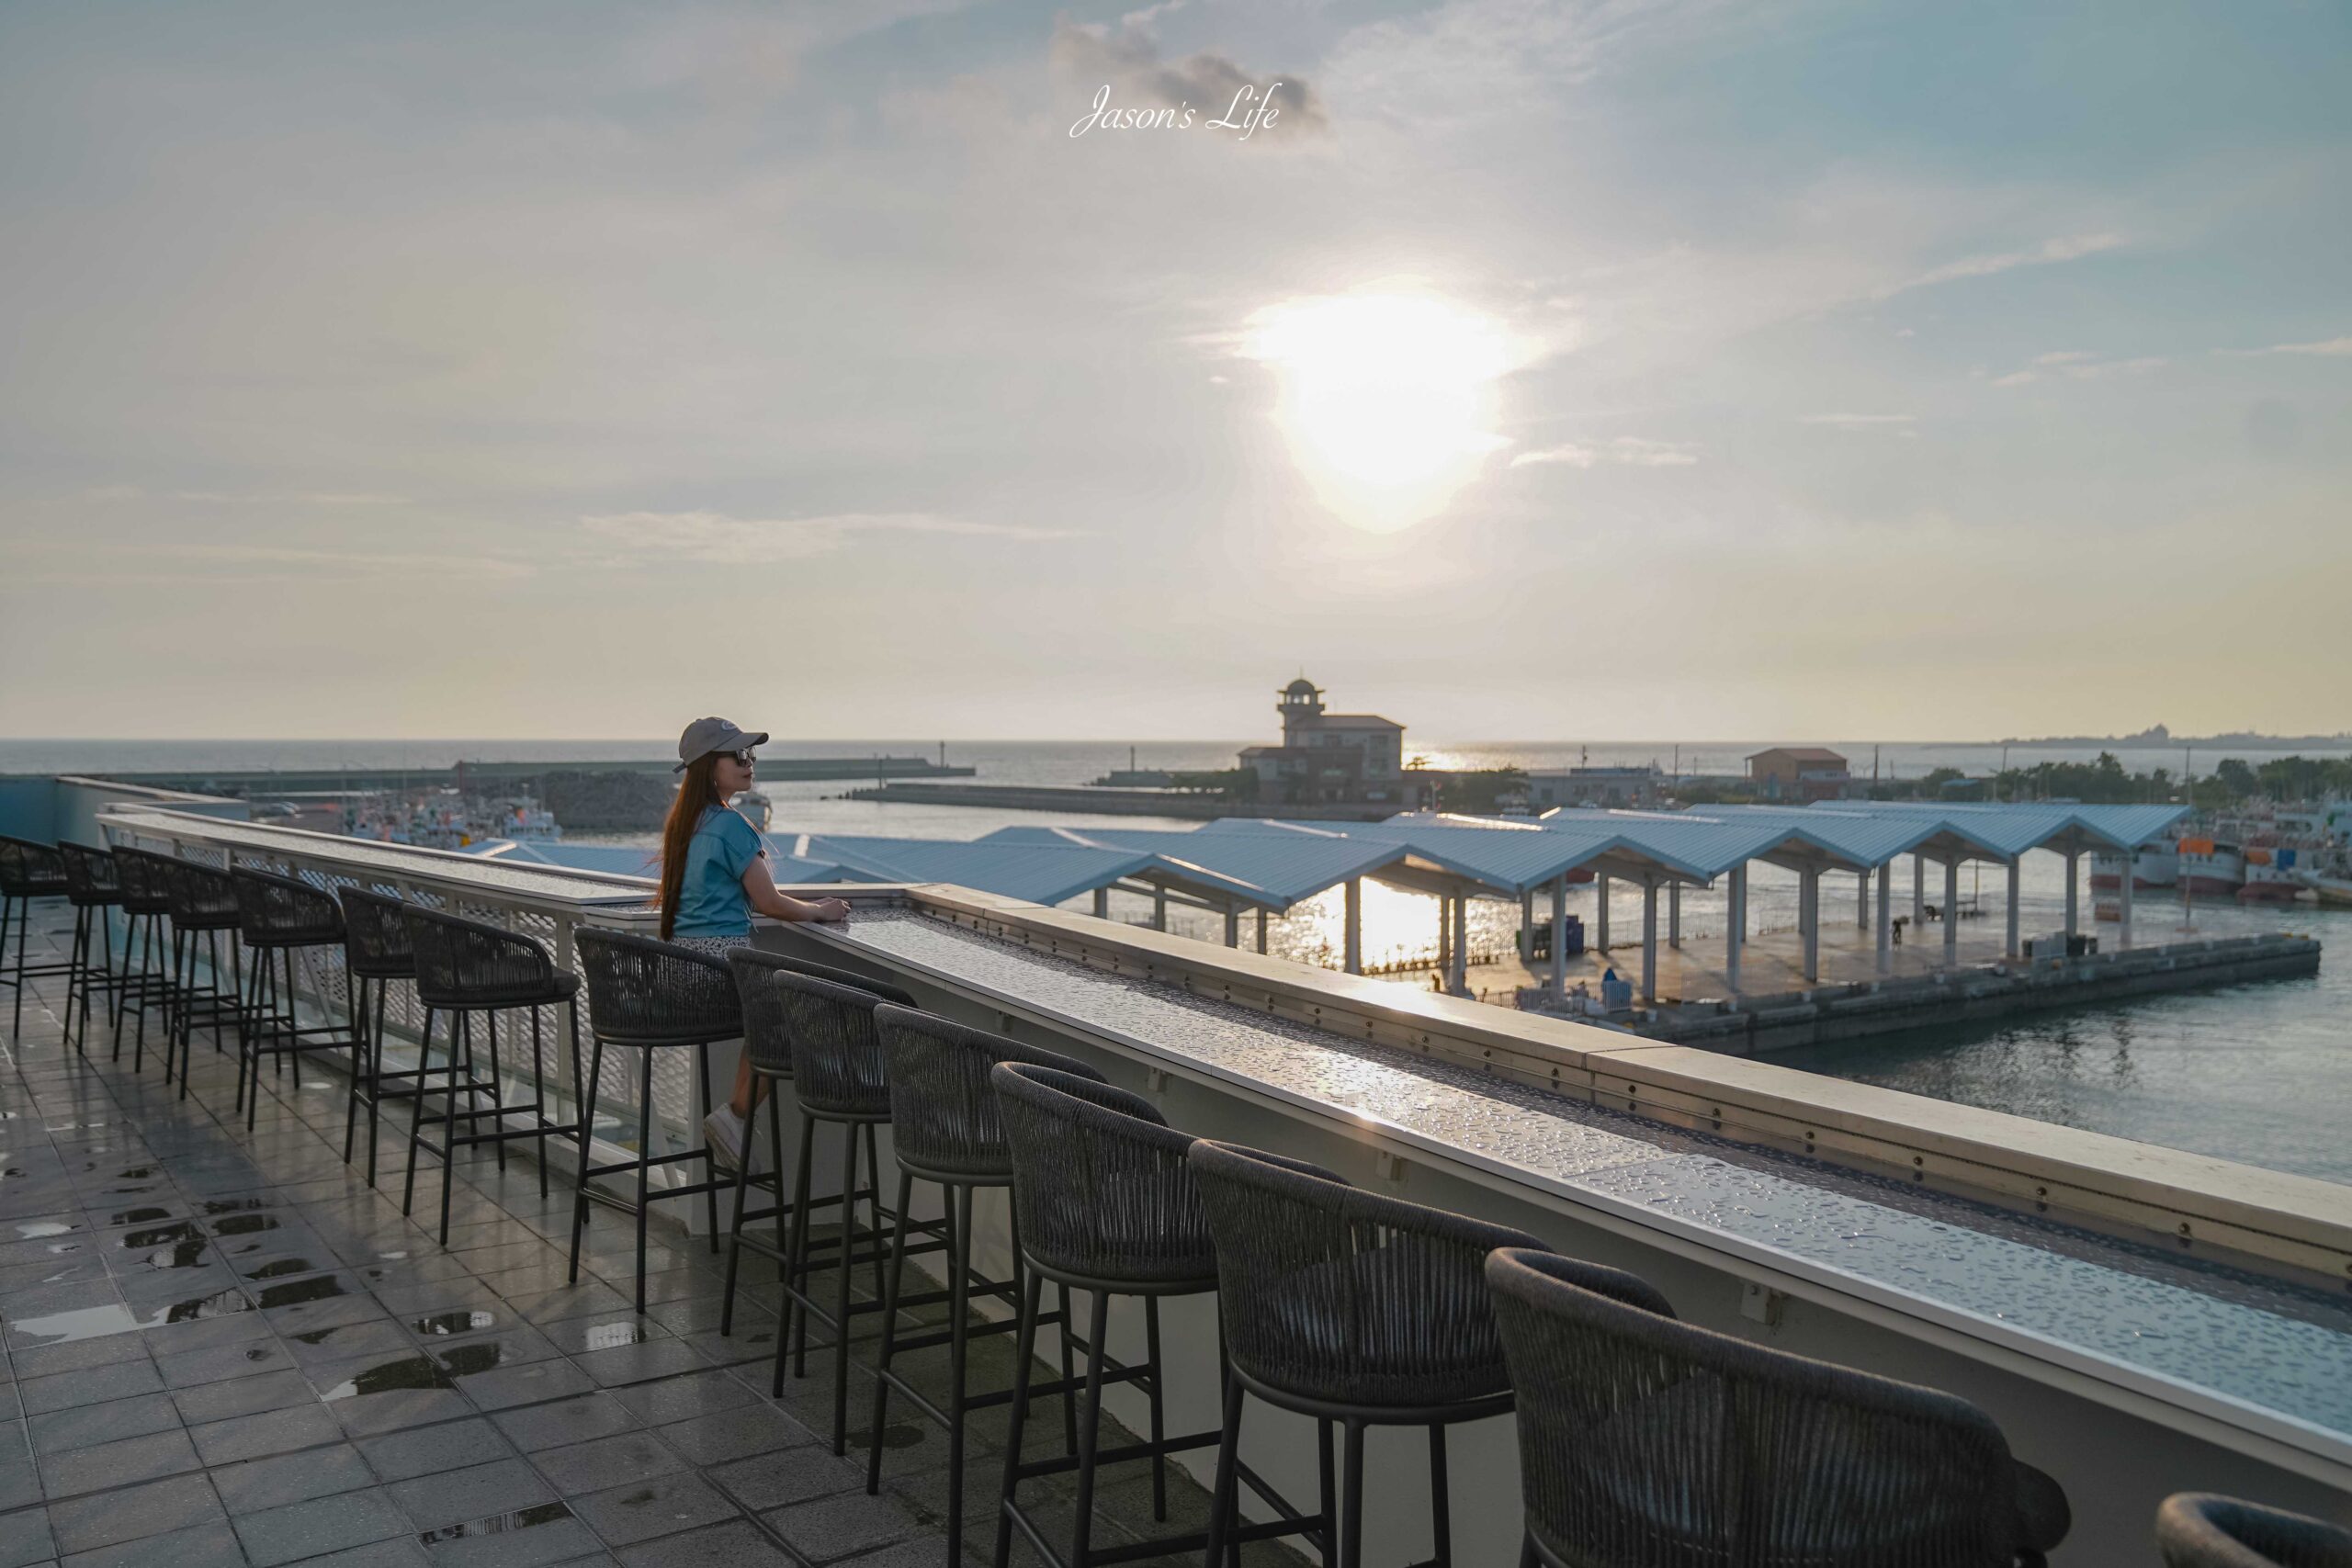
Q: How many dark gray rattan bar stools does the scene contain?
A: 15